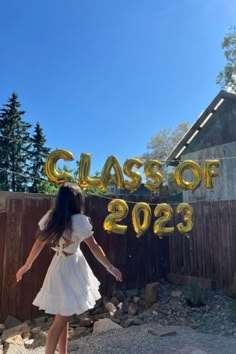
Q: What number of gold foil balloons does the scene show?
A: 11